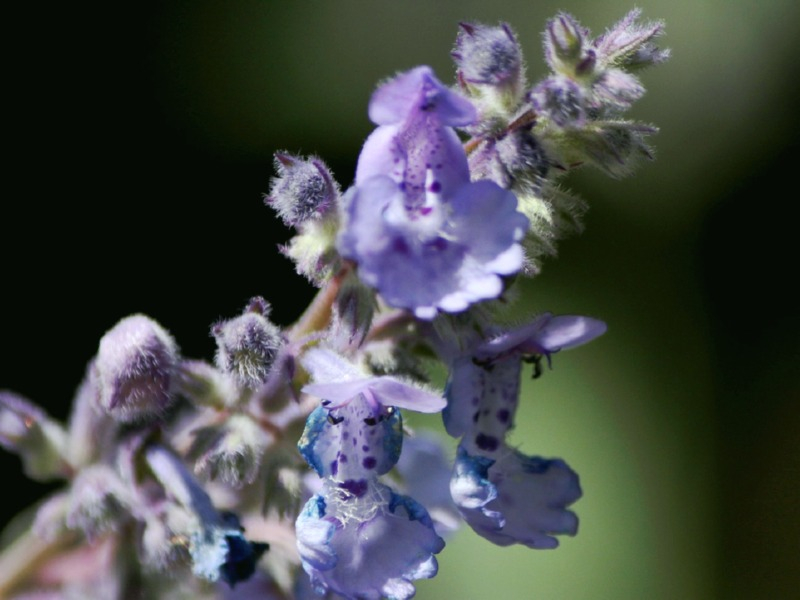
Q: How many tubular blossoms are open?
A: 3